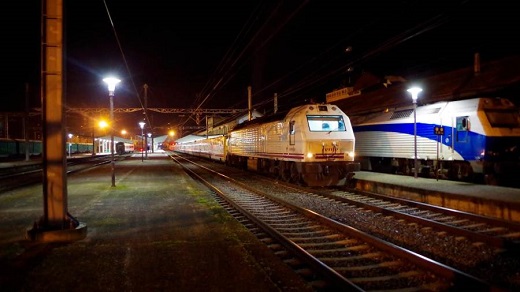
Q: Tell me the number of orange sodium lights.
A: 3